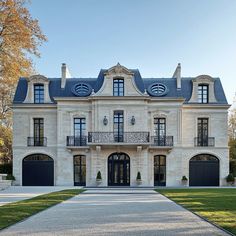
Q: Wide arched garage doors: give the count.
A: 2